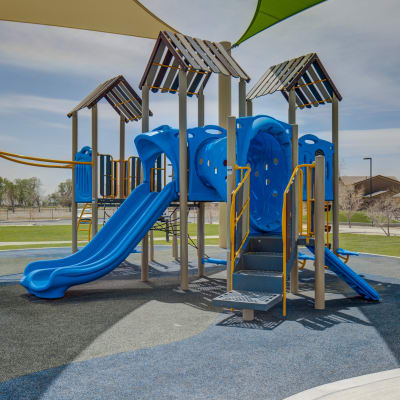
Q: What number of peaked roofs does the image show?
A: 3